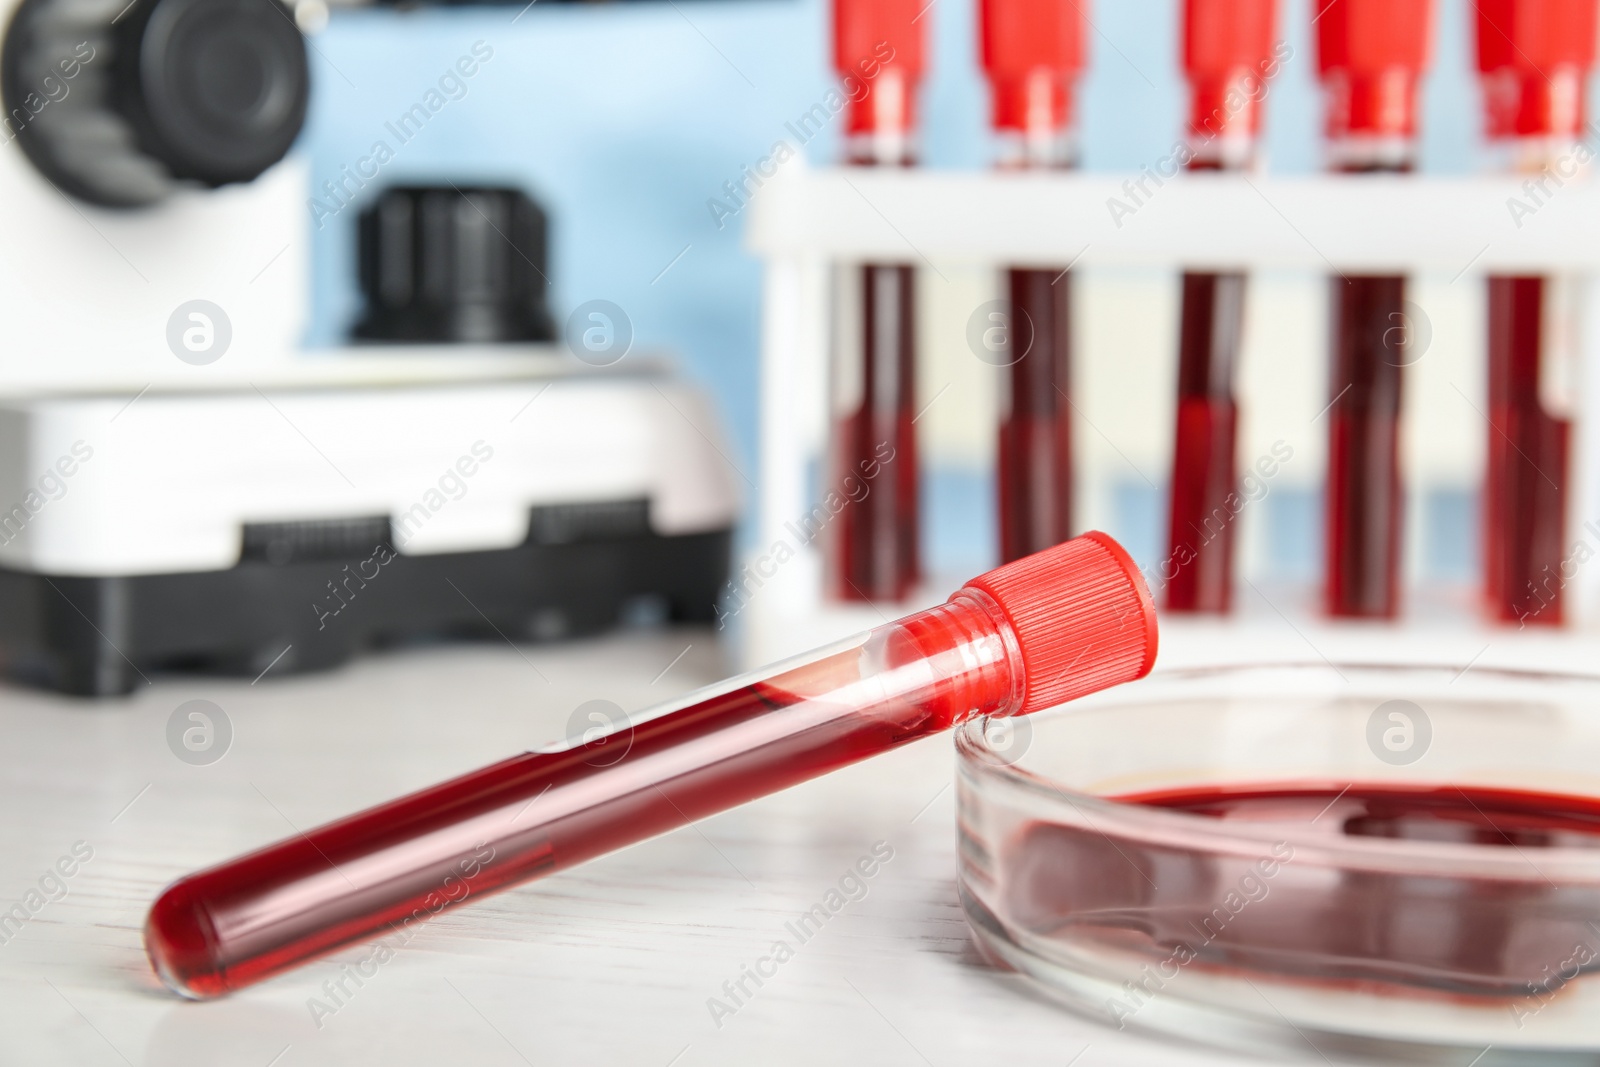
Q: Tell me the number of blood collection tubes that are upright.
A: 5